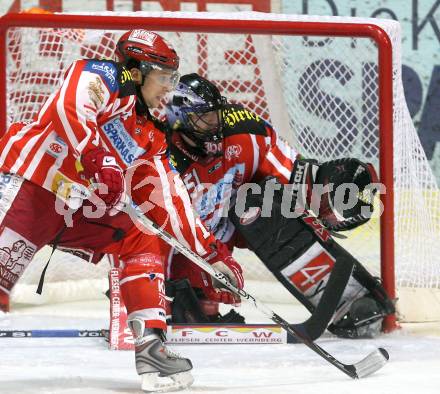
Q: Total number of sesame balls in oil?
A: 0